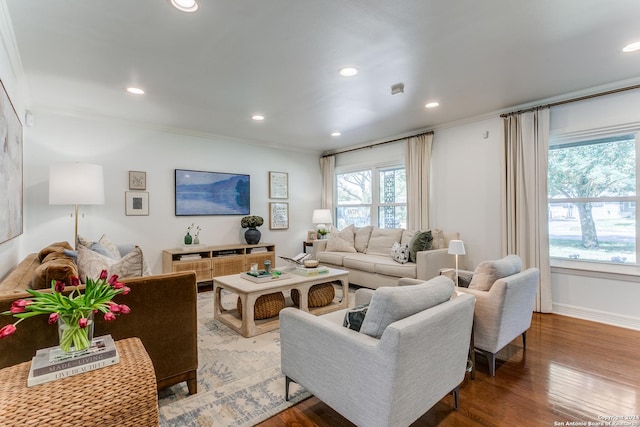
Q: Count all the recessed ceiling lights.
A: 7